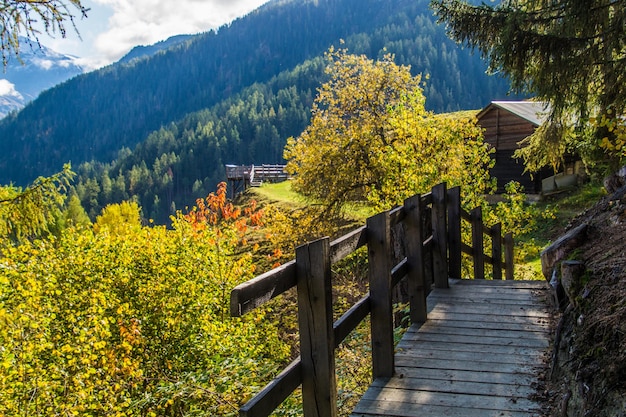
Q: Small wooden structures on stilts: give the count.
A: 1